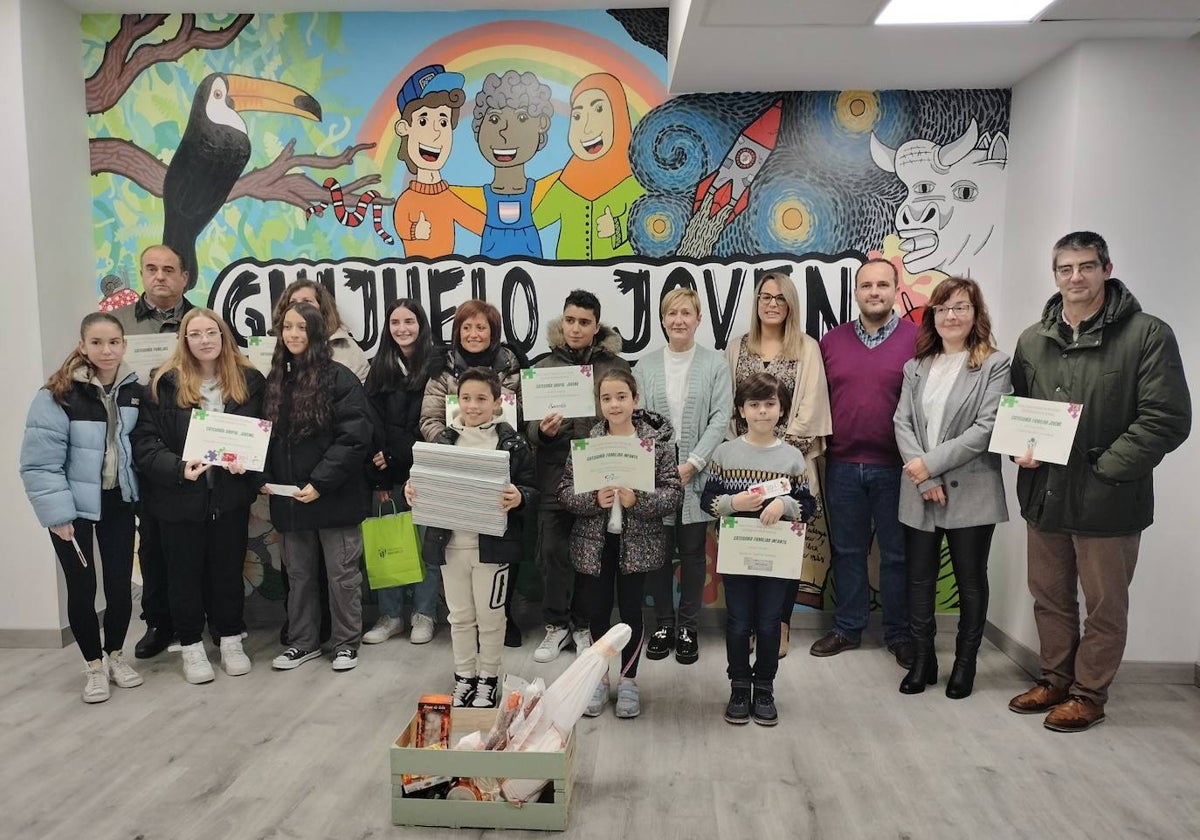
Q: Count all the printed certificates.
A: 8